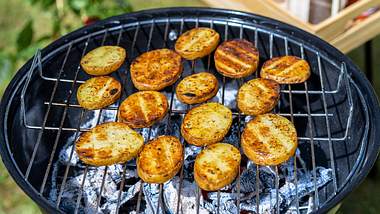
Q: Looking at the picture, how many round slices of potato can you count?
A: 14